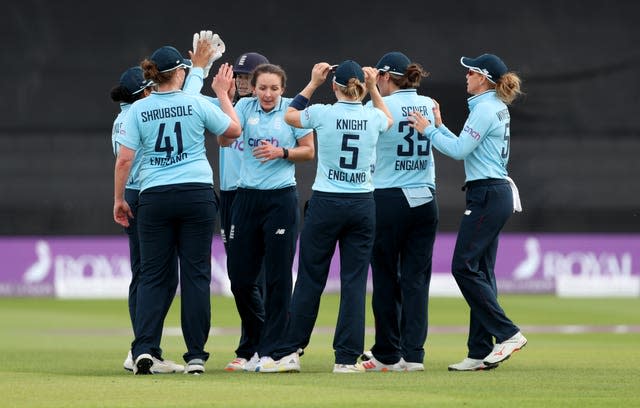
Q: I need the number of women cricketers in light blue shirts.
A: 7